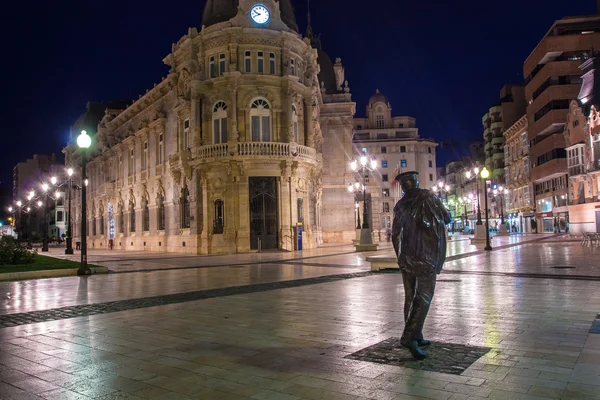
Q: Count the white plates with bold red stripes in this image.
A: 0